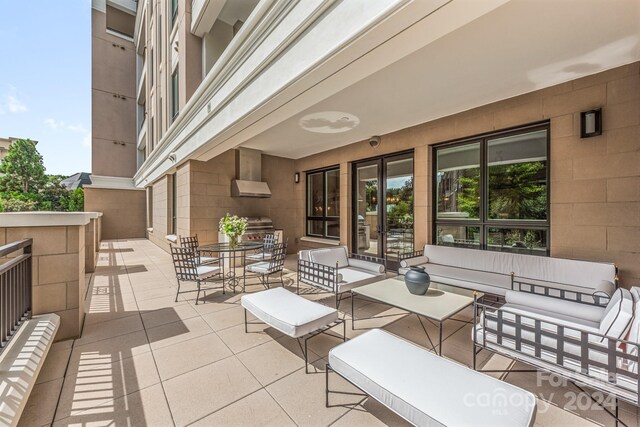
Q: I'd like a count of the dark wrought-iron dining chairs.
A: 4